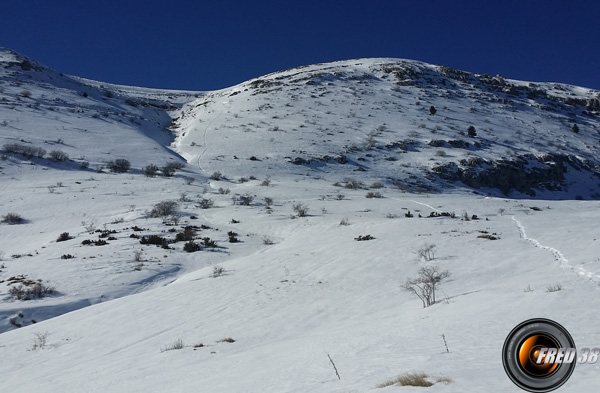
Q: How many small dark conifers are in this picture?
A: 3